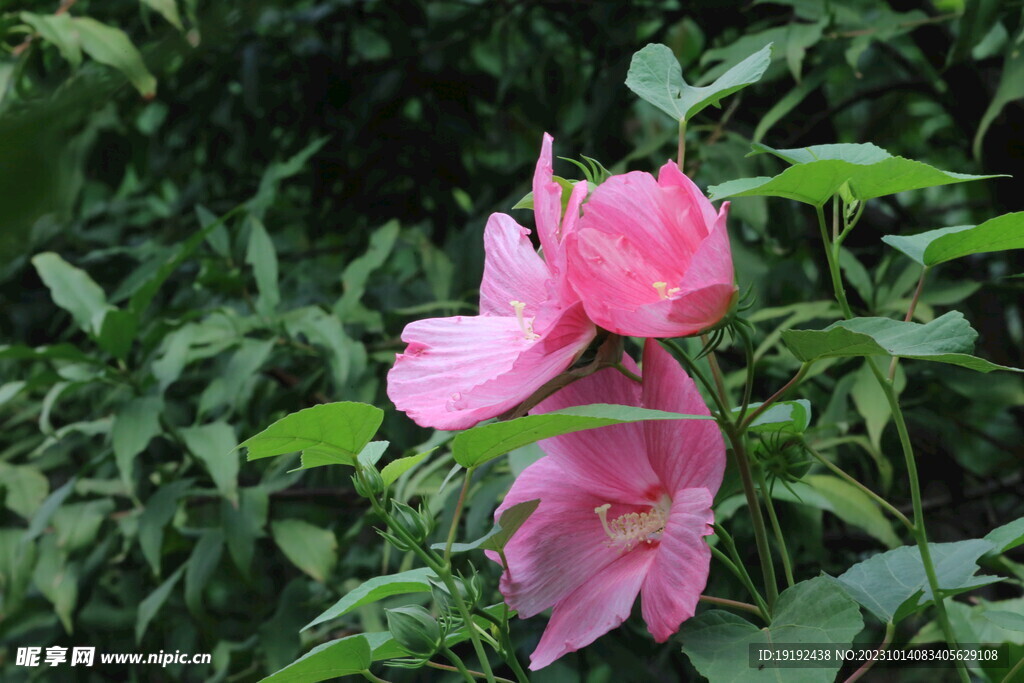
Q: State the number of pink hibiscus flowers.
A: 3